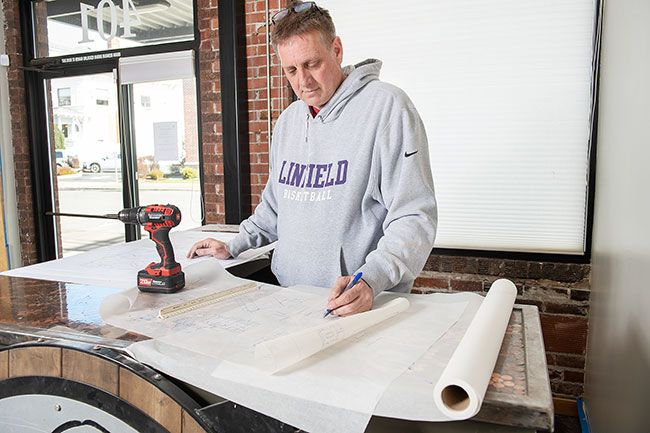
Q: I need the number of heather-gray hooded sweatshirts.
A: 1